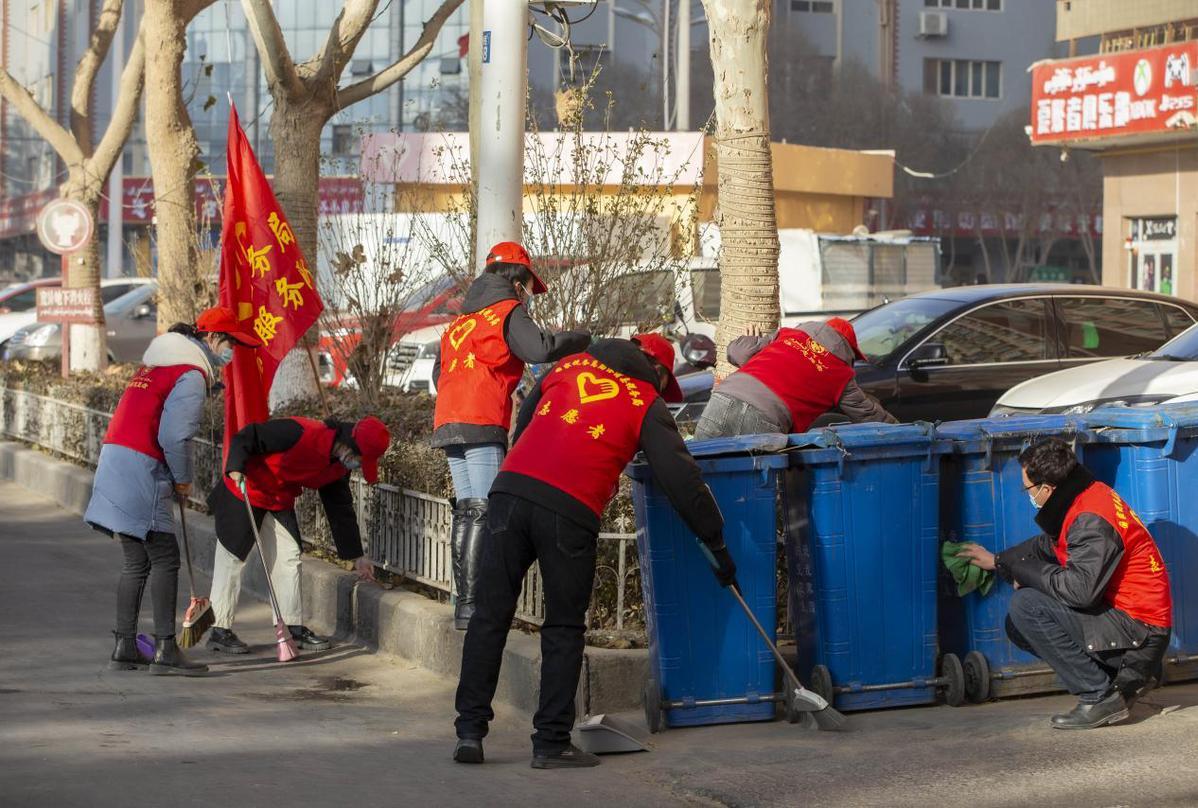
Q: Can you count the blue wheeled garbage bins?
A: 4